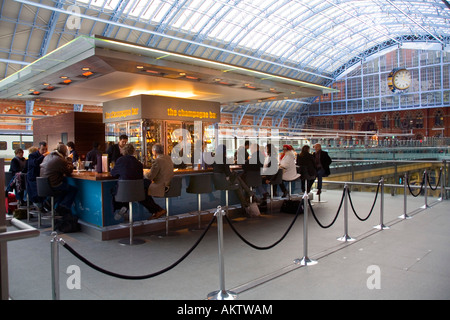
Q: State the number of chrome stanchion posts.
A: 8